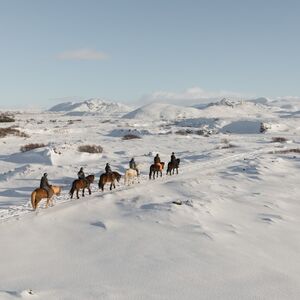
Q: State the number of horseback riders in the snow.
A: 6